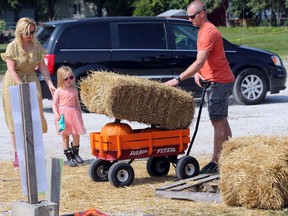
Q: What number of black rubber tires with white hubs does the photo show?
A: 4